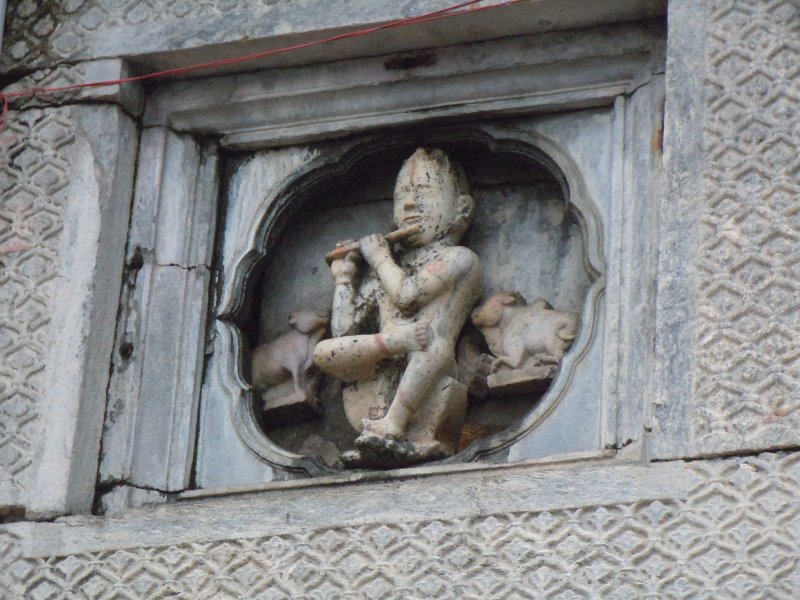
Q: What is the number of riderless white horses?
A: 0